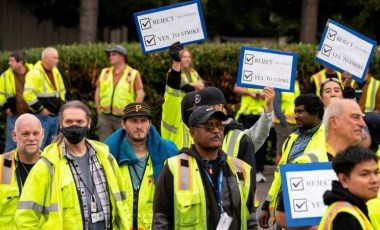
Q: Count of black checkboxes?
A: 8